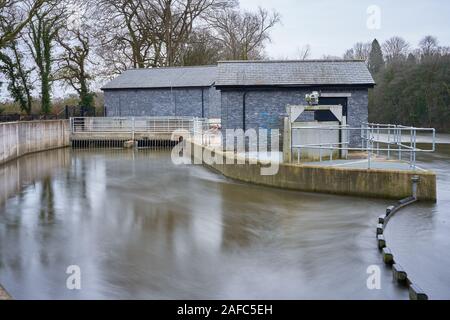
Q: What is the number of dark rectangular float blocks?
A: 7